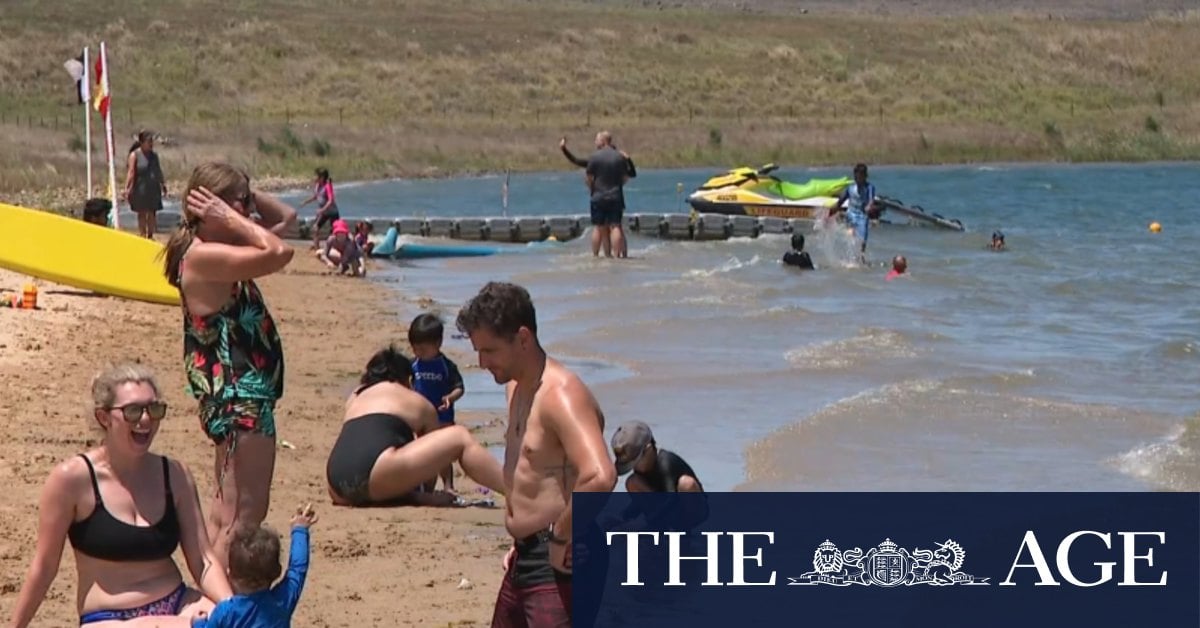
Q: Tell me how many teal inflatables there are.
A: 1